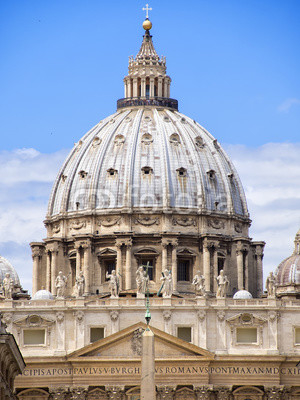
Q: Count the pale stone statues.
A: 9